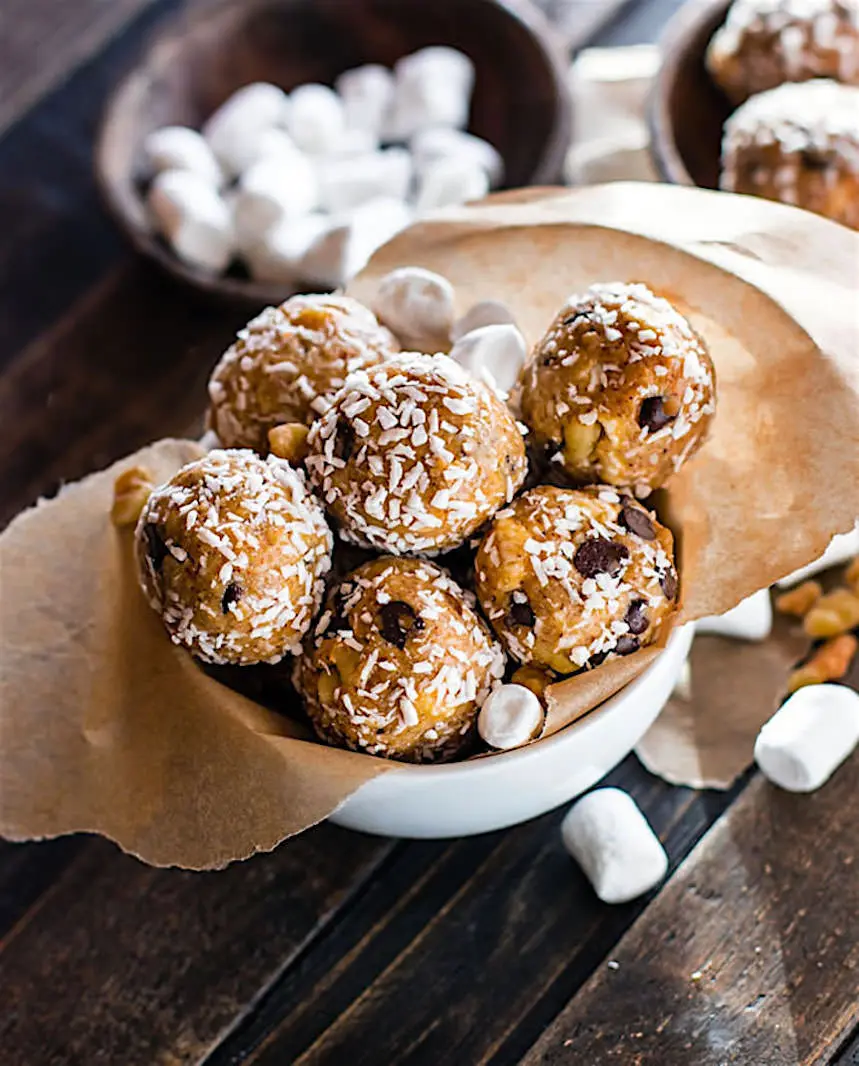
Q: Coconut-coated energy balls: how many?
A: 8